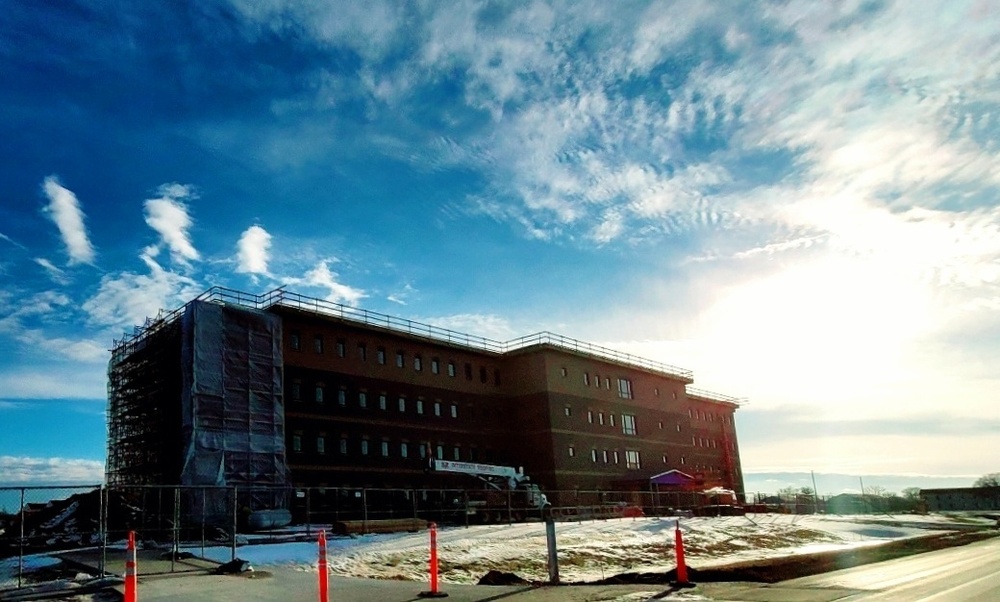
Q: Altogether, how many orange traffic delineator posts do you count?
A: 4